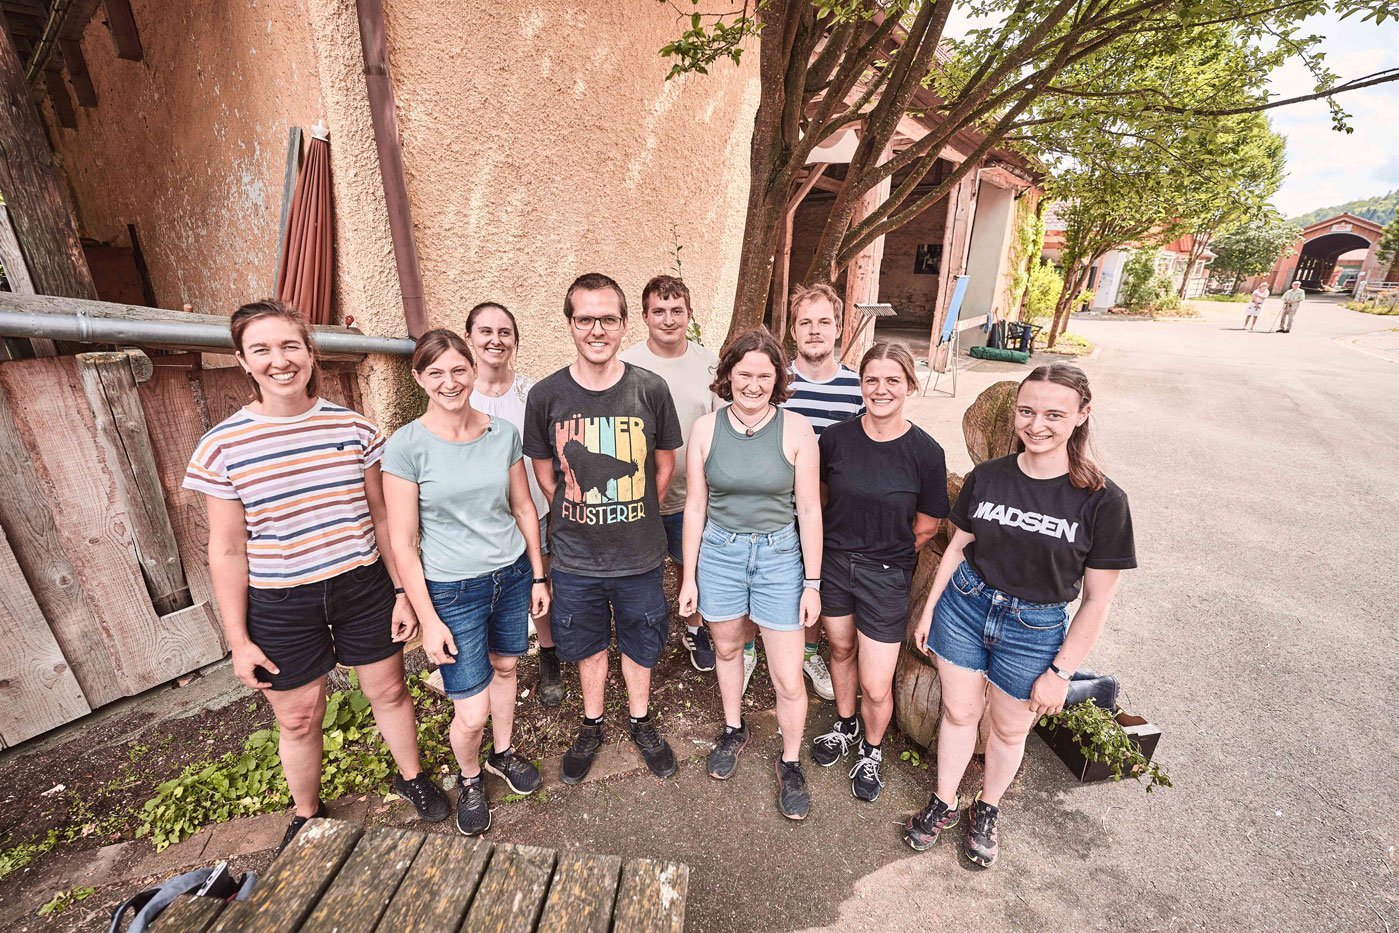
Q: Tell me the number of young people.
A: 9